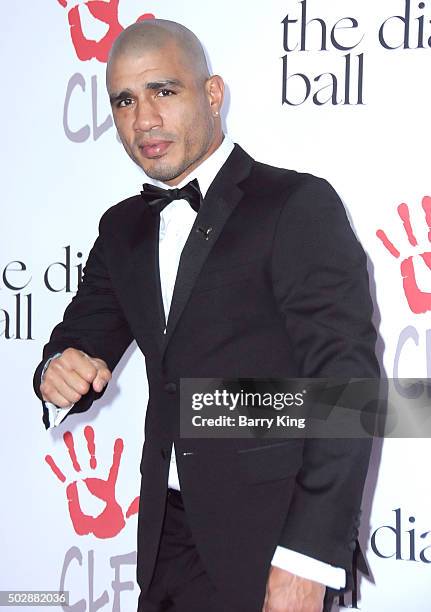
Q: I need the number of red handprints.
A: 3